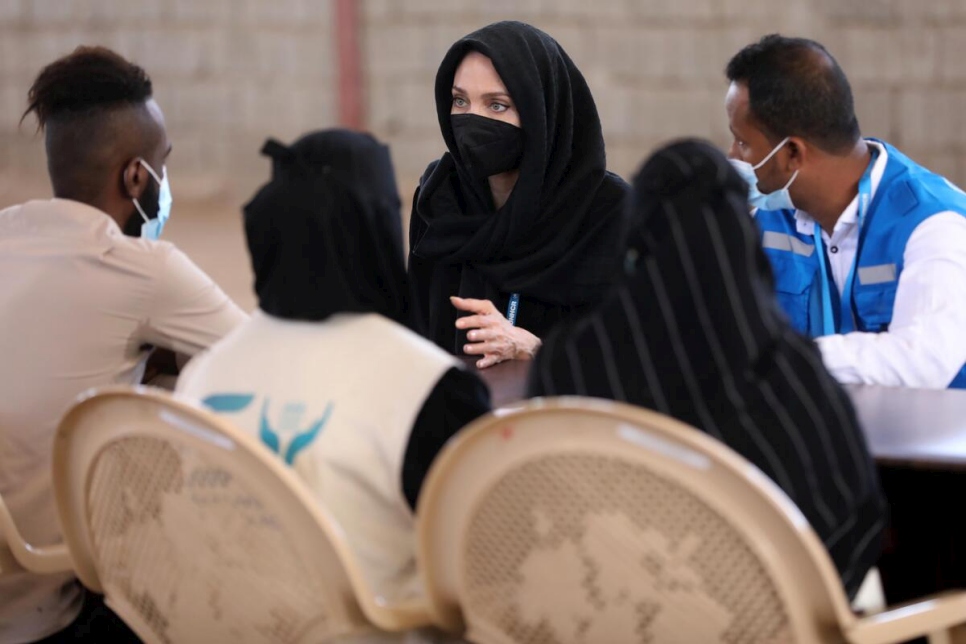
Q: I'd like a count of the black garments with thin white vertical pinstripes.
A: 1